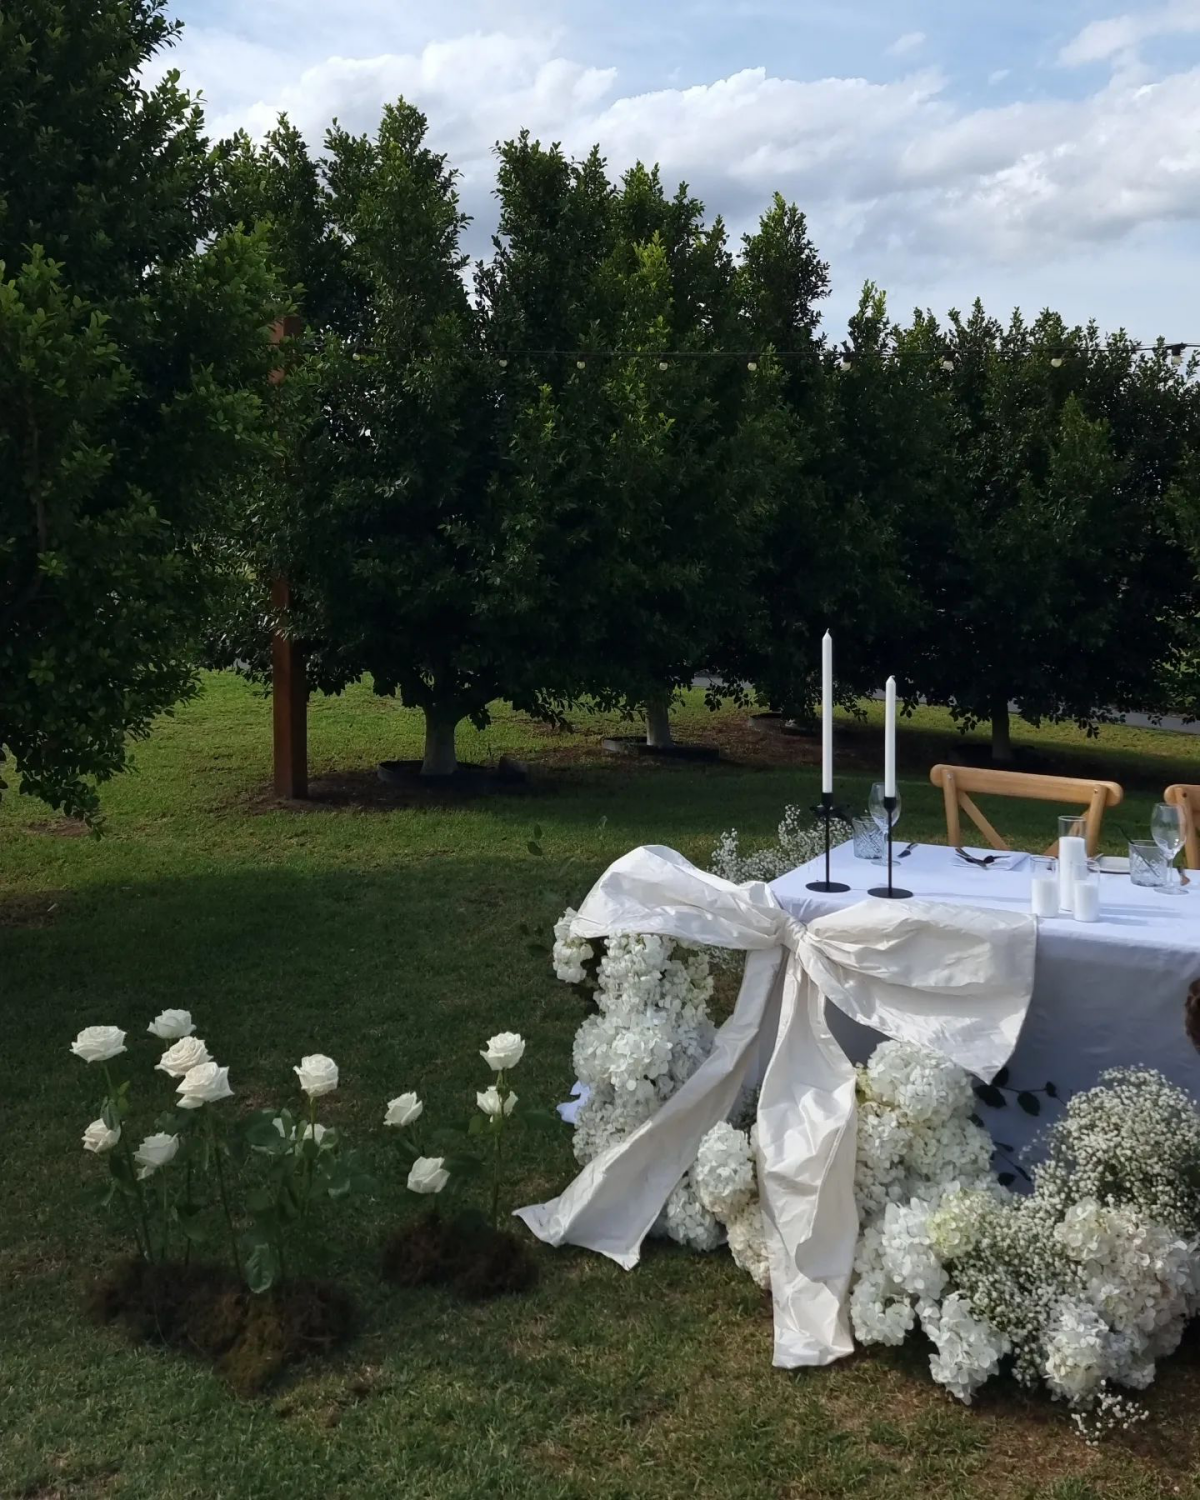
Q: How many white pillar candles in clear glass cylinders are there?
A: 3